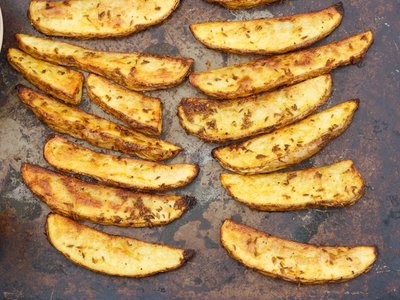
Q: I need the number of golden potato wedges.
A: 15